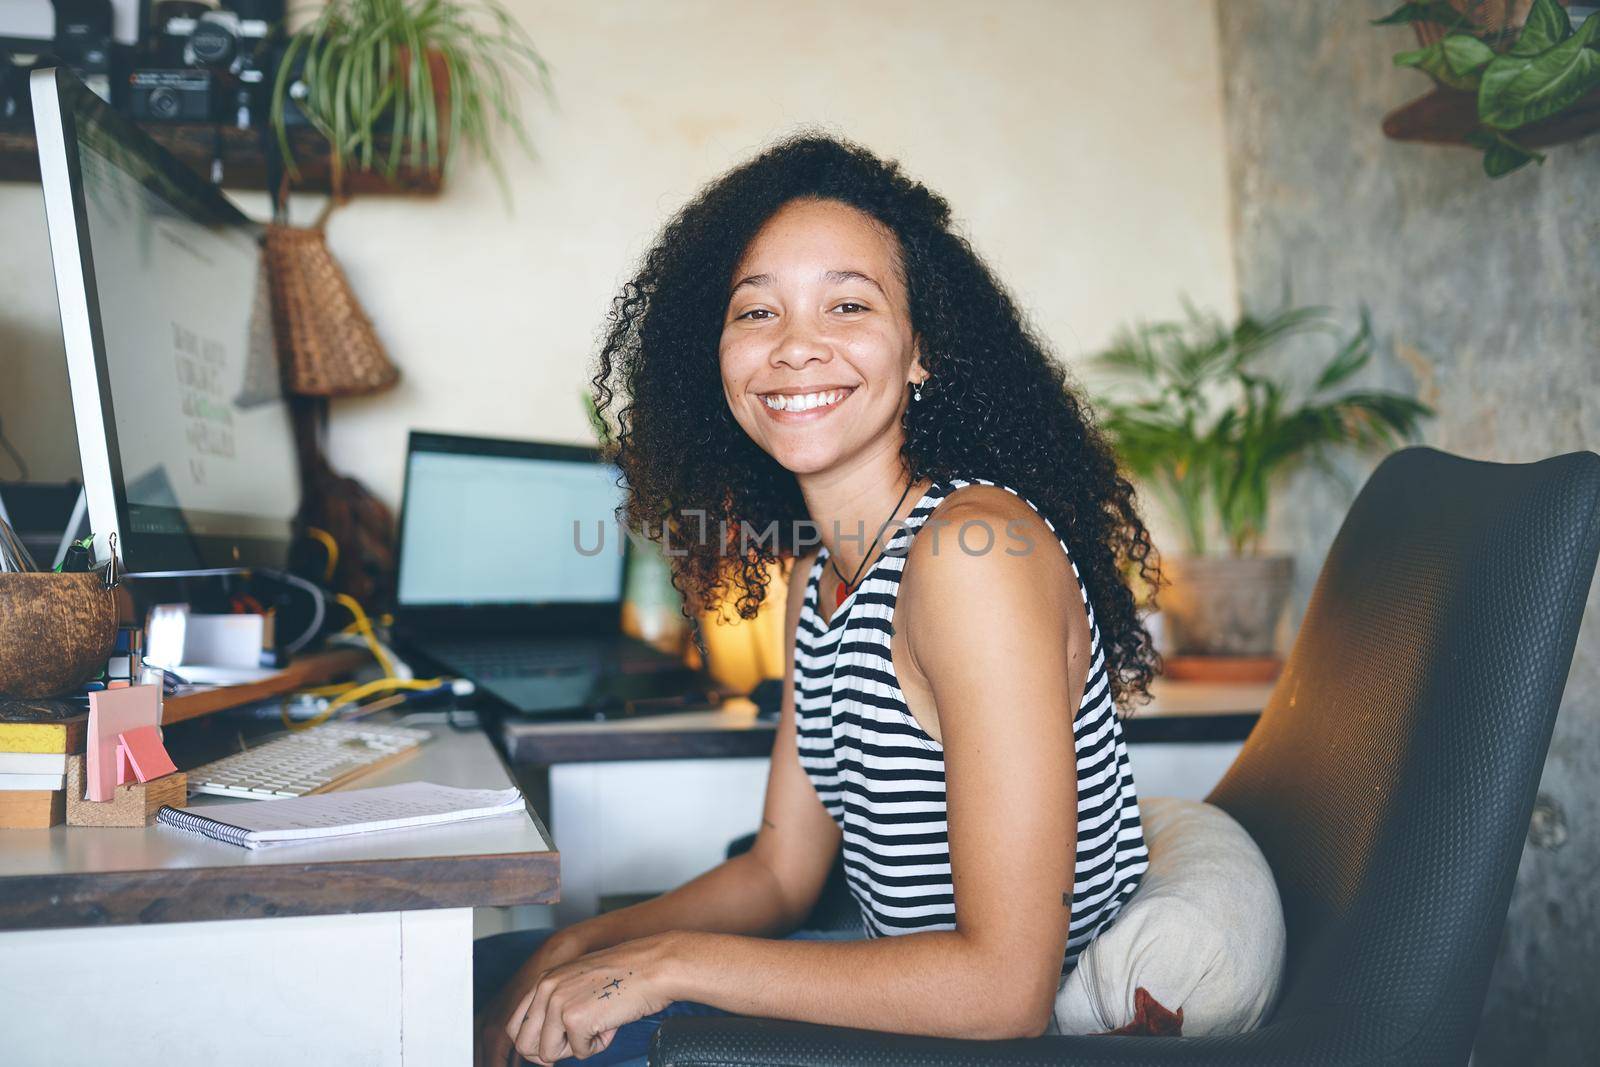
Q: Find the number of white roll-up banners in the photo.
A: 0